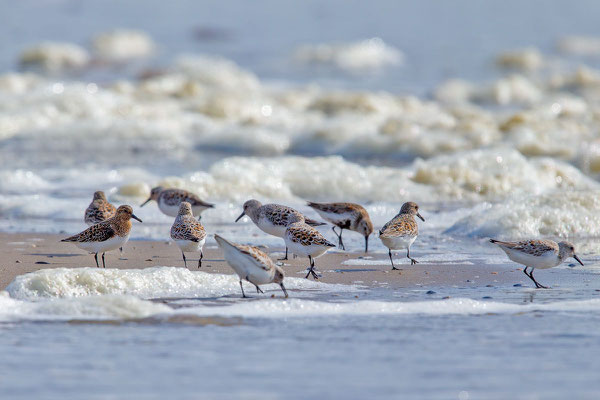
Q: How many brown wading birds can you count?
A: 10